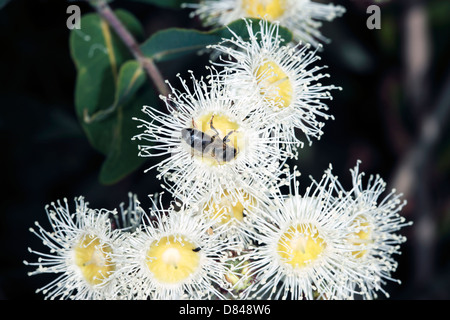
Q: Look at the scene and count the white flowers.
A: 8